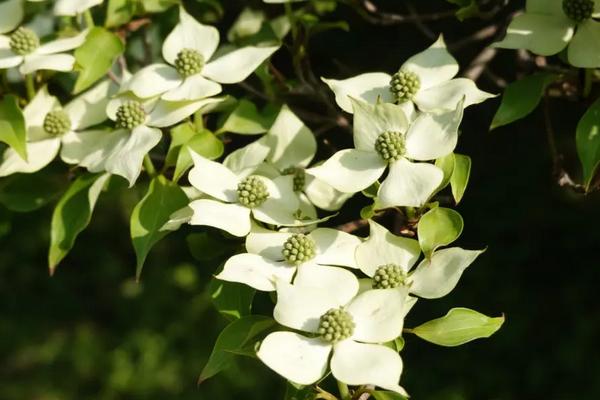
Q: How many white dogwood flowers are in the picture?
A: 12